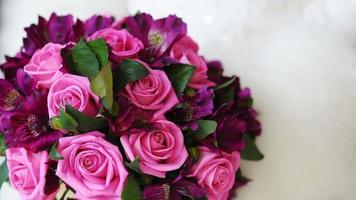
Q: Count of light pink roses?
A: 9